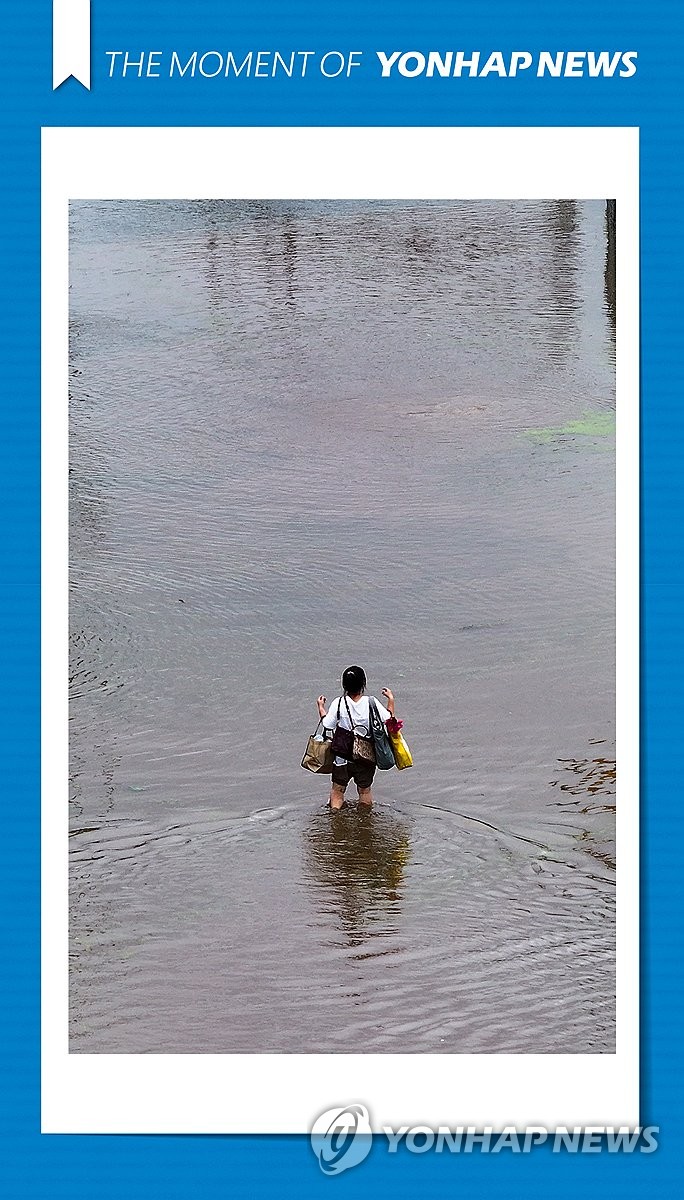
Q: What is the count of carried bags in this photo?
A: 5